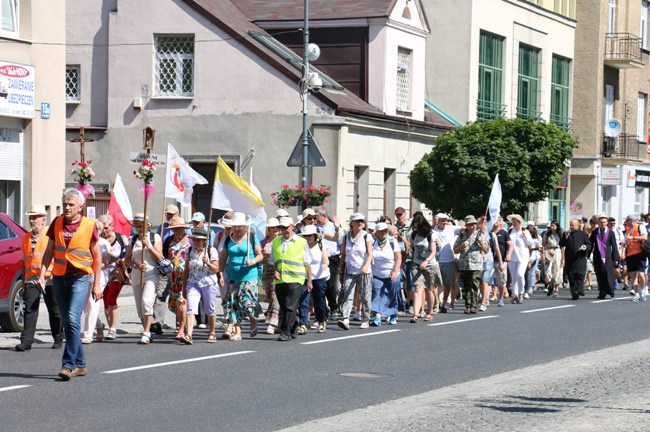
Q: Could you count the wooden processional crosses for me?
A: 1